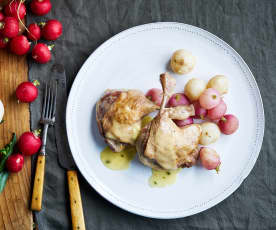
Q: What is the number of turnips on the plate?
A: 4